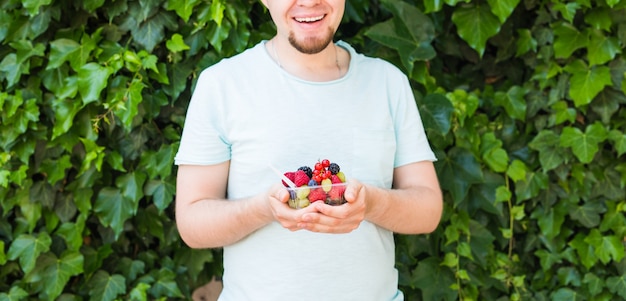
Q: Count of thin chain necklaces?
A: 1